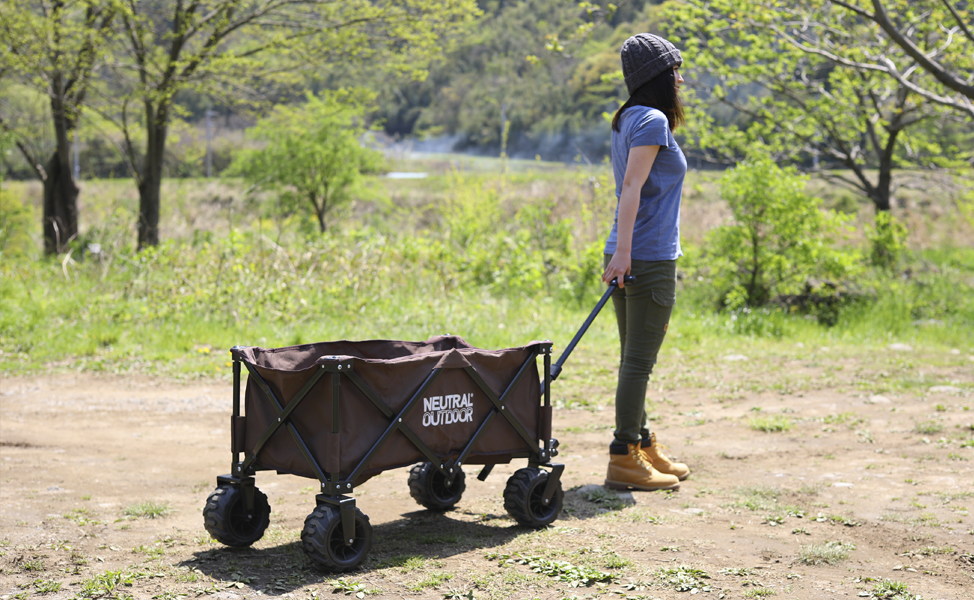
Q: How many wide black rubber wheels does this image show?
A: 4